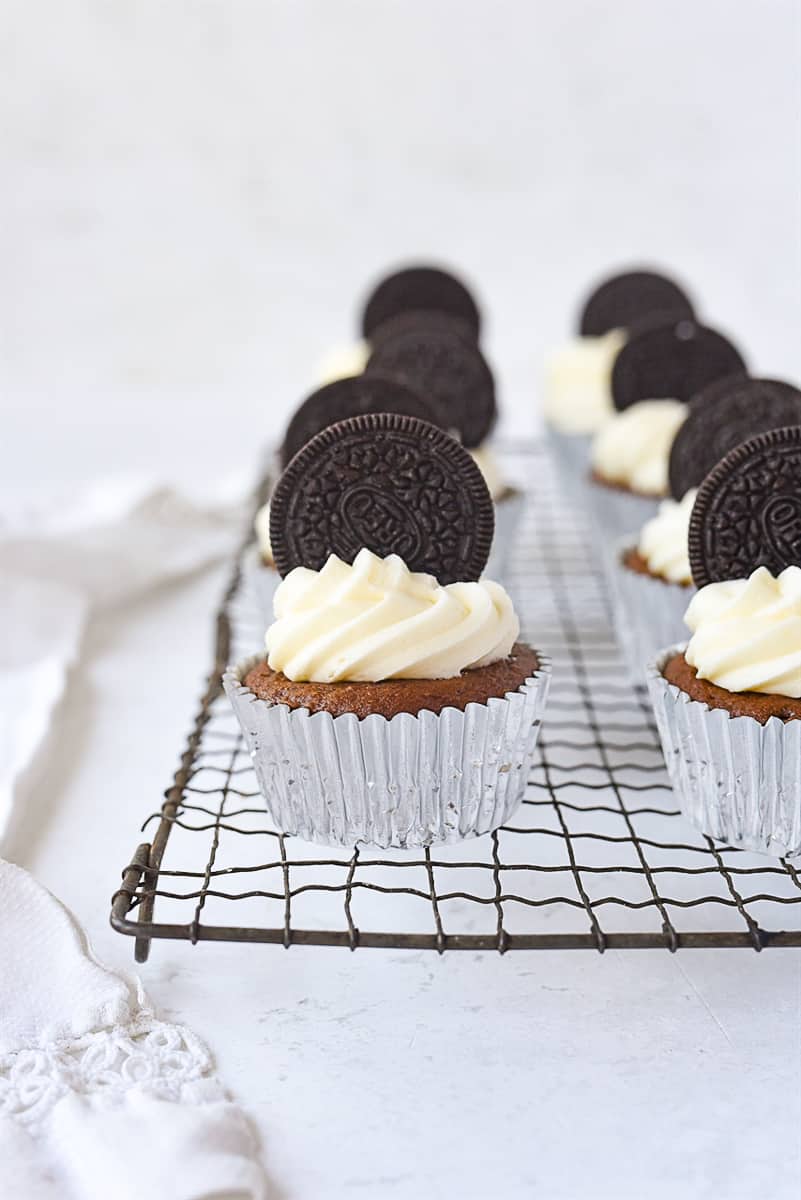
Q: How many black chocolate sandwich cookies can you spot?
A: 8